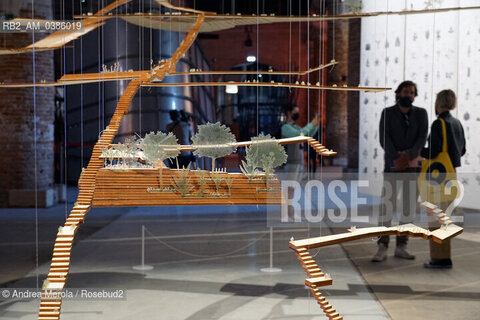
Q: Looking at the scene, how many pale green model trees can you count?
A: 3